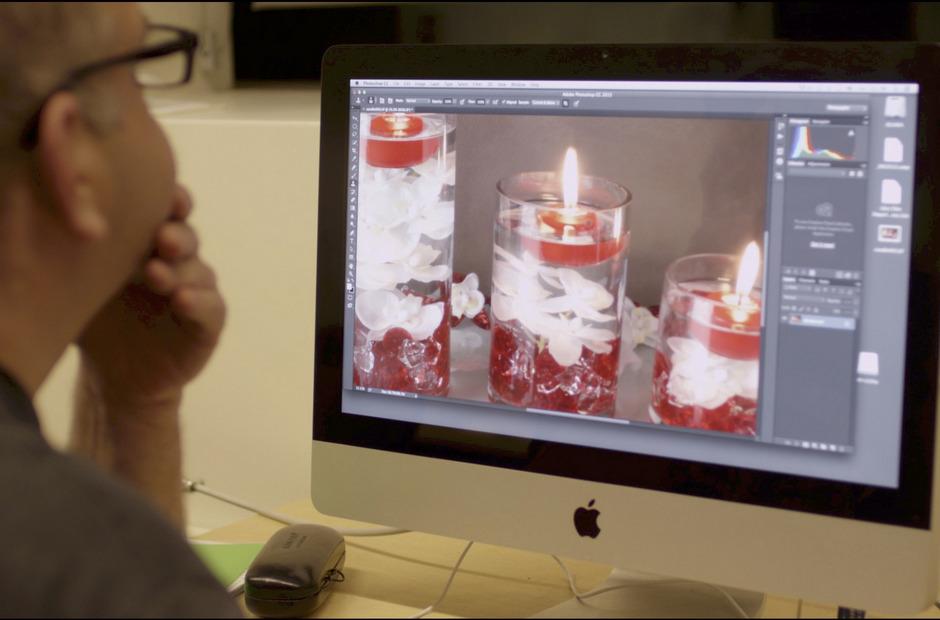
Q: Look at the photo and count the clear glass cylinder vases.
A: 3